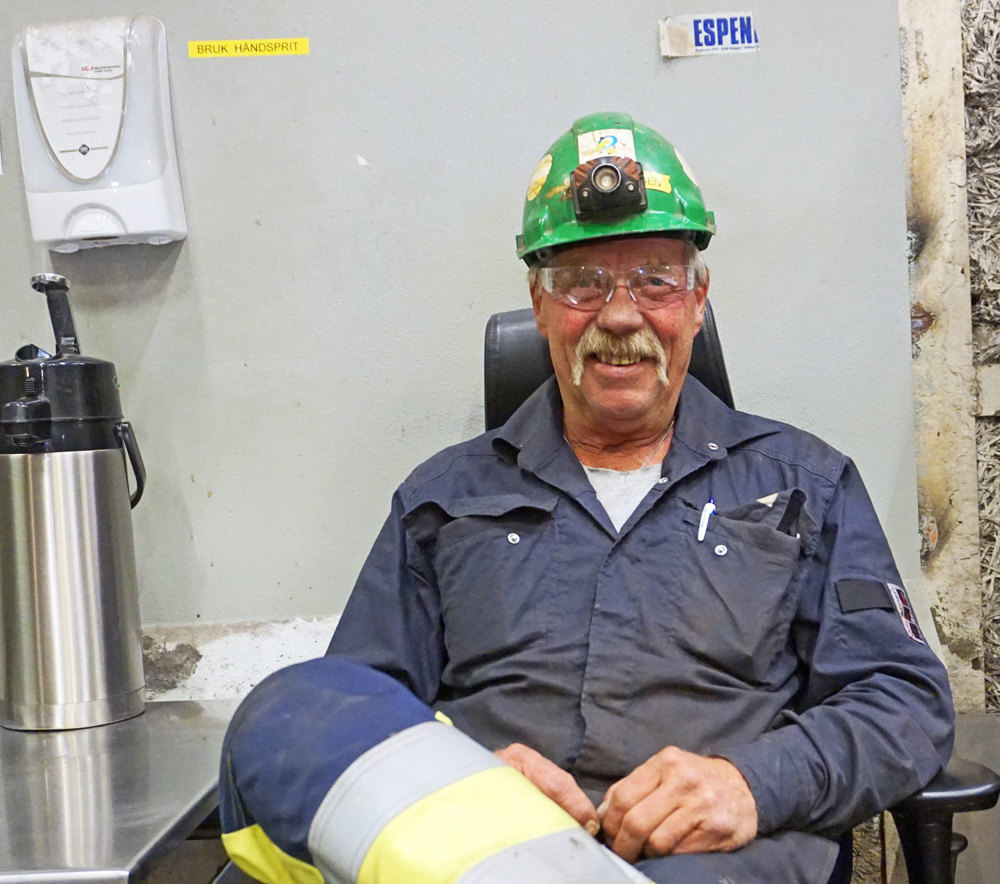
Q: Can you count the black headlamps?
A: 1